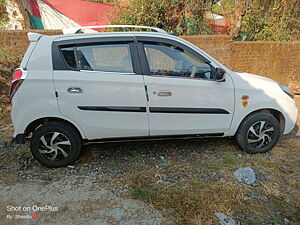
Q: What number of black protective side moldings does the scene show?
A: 2